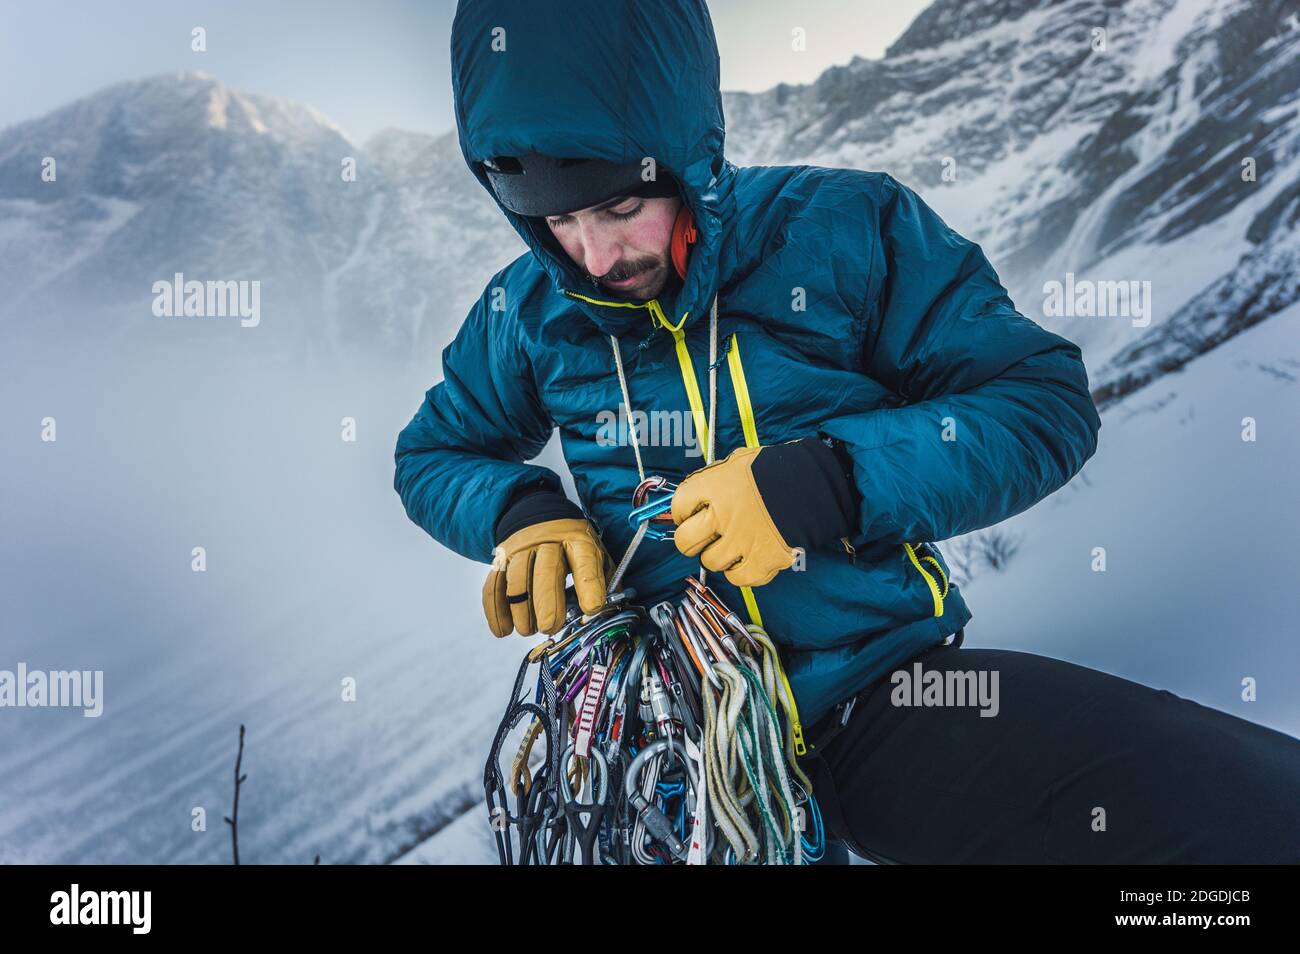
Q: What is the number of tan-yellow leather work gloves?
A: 2